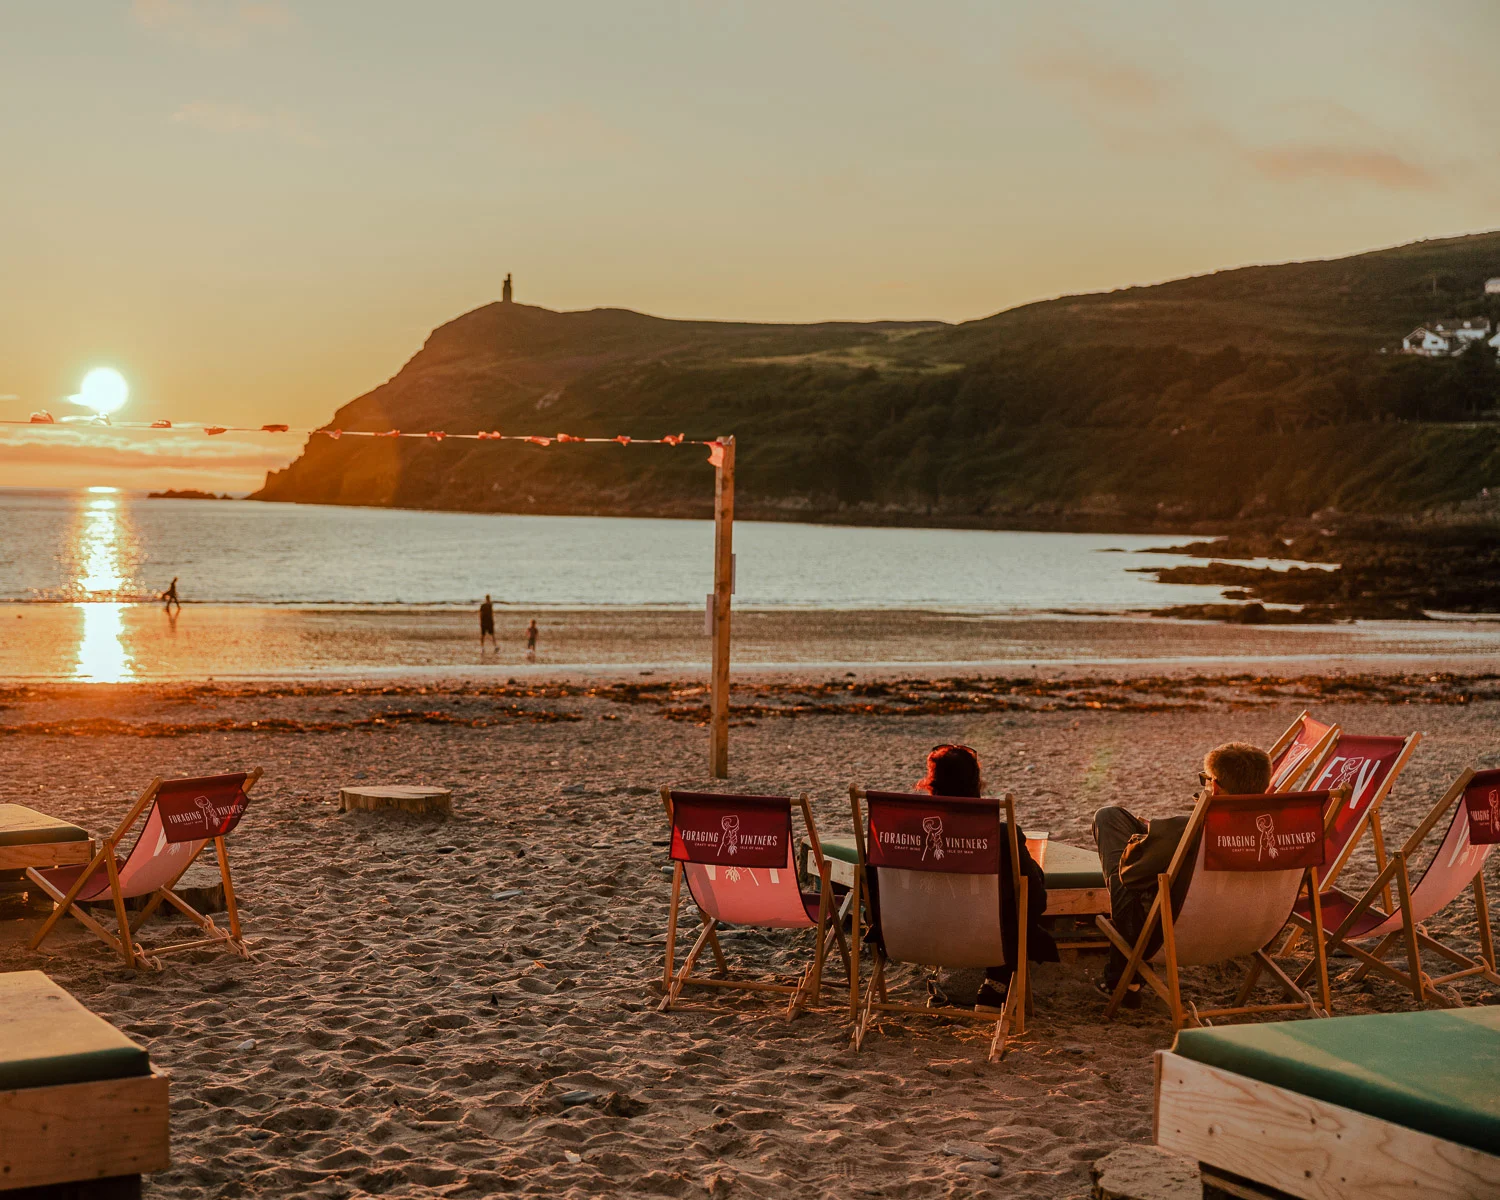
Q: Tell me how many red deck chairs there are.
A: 7